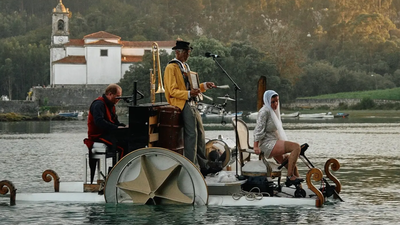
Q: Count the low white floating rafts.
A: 1